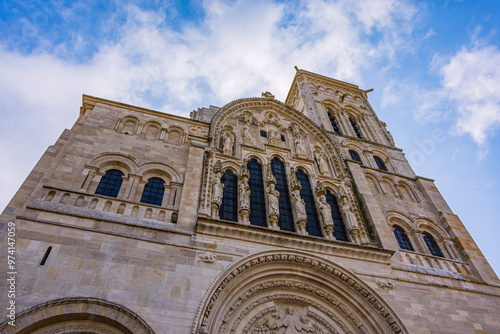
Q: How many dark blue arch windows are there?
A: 13